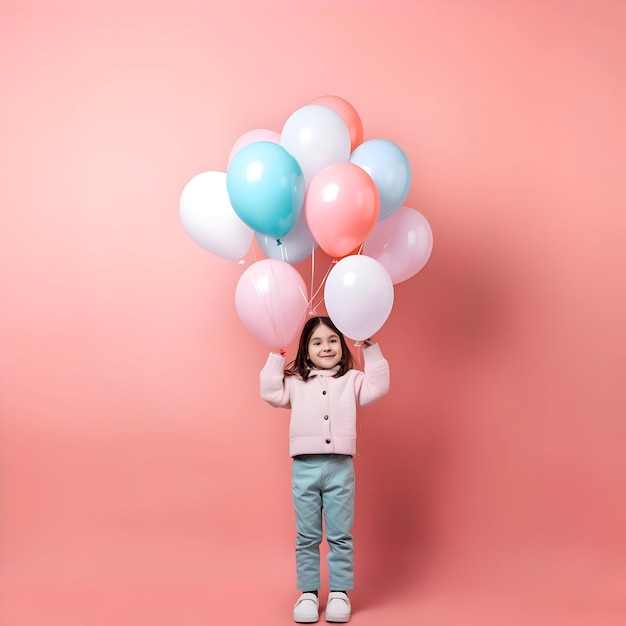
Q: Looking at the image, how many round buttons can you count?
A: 3